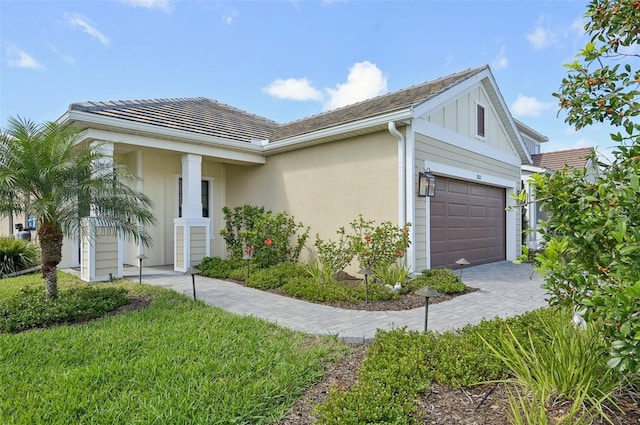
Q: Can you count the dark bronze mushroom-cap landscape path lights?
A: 6